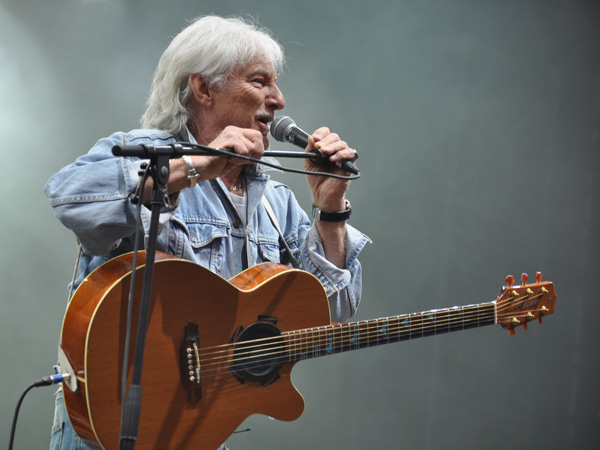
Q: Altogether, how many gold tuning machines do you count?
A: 6